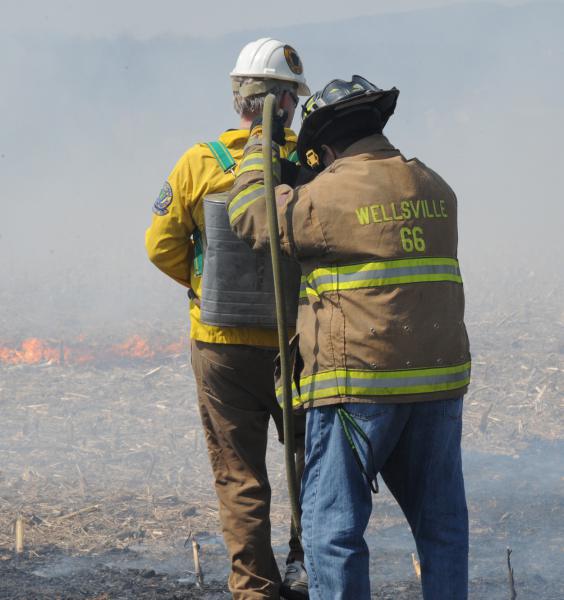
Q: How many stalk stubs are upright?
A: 4